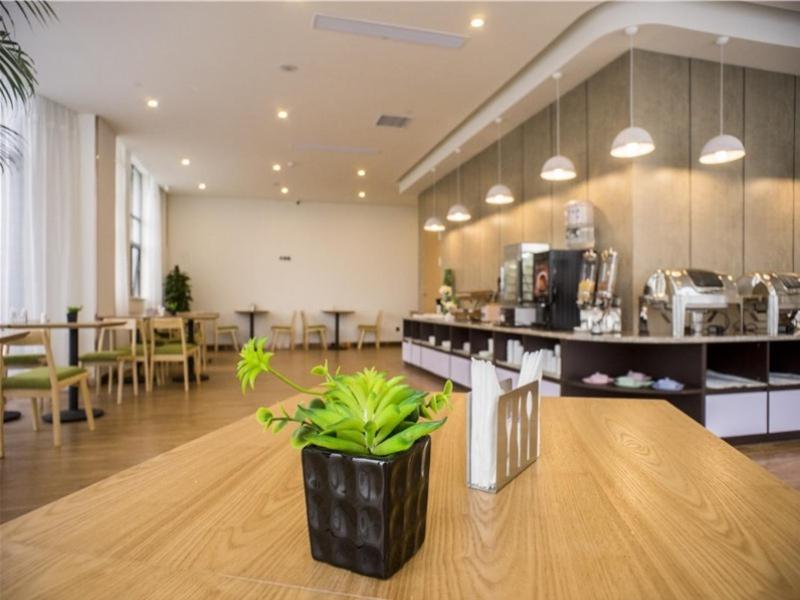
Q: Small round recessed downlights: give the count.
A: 9